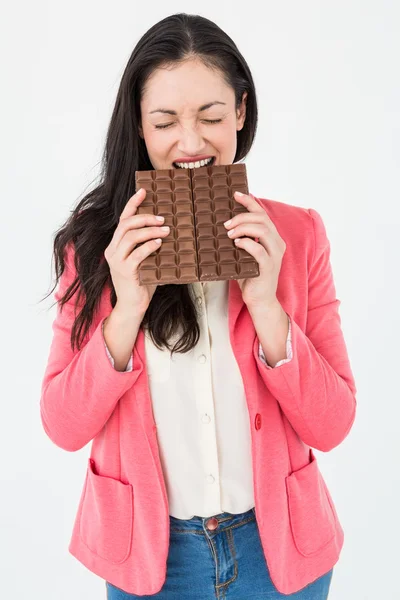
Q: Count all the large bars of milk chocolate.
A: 2